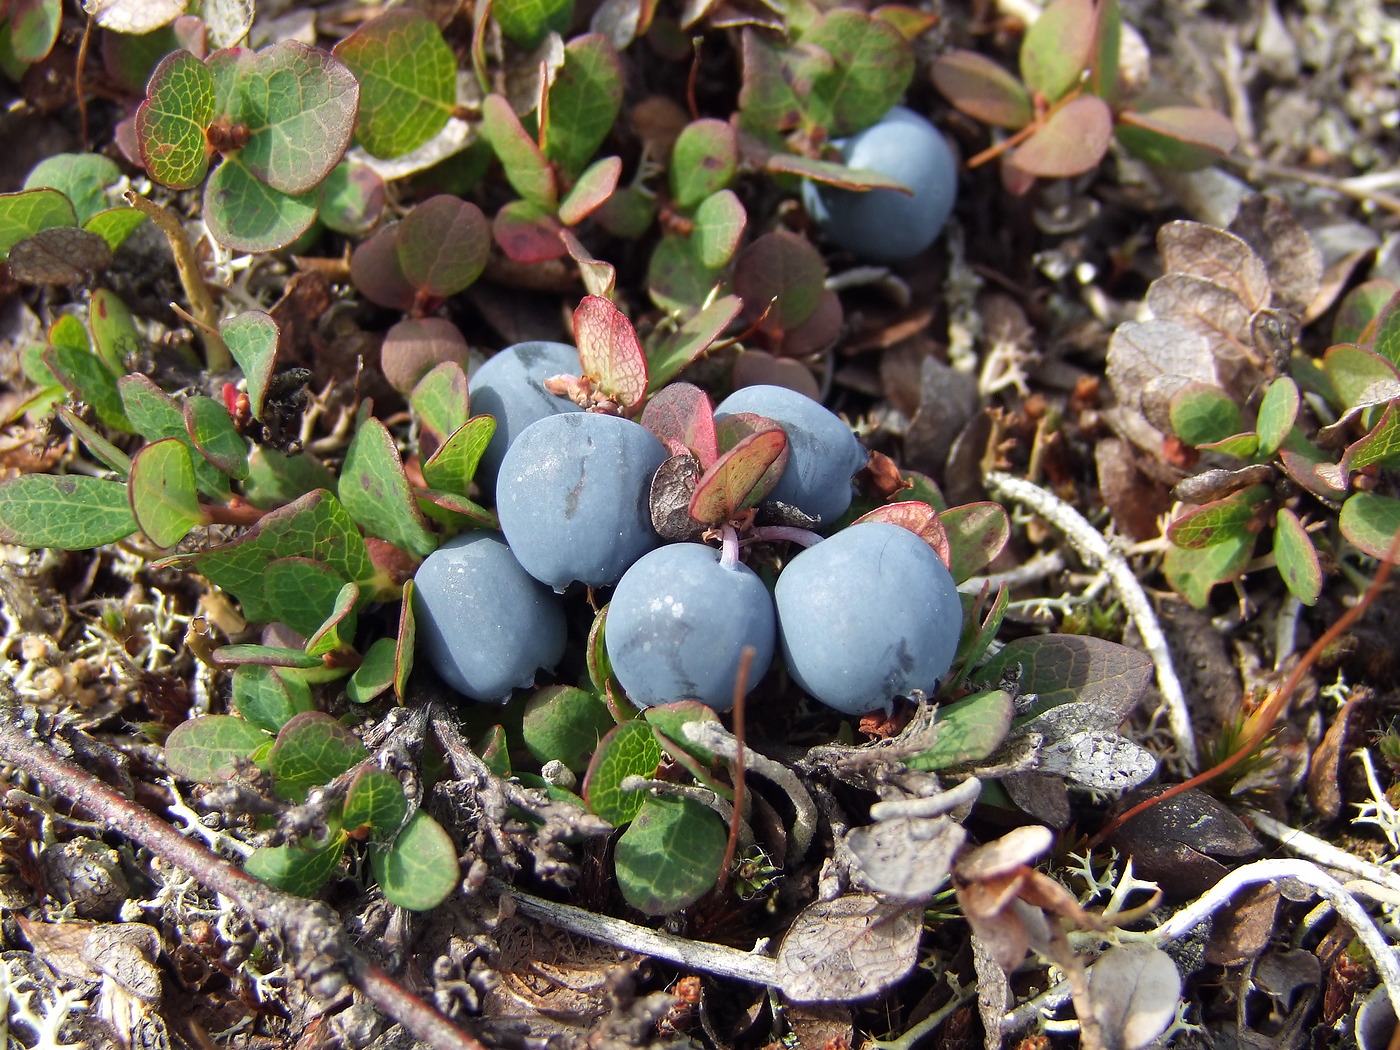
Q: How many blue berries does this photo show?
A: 7